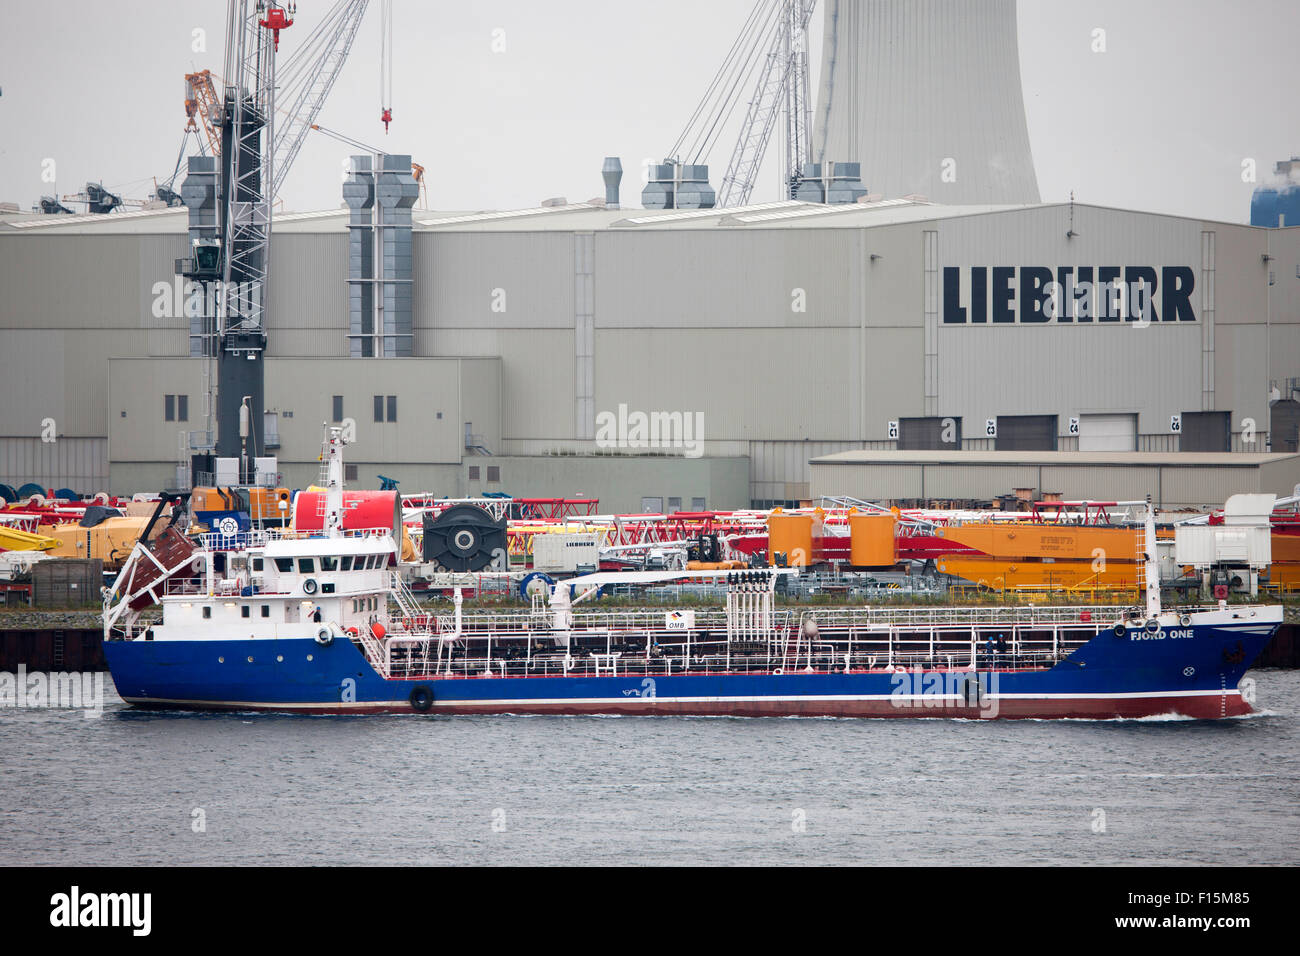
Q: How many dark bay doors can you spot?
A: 3